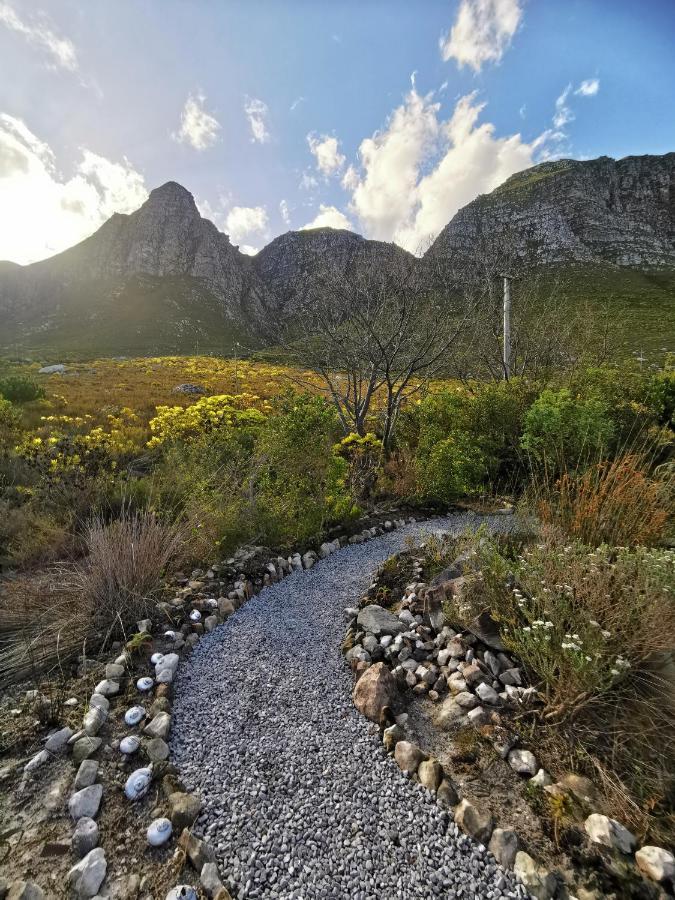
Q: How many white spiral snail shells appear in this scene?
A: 10